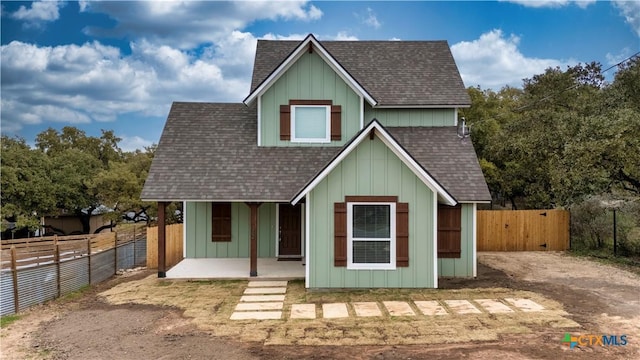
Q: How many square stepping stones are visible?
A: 8